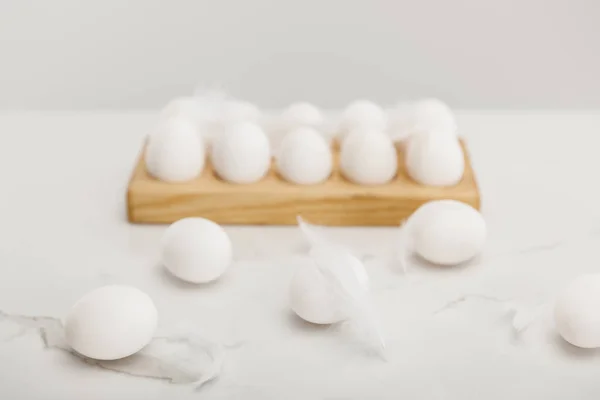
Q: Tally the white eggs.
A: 15